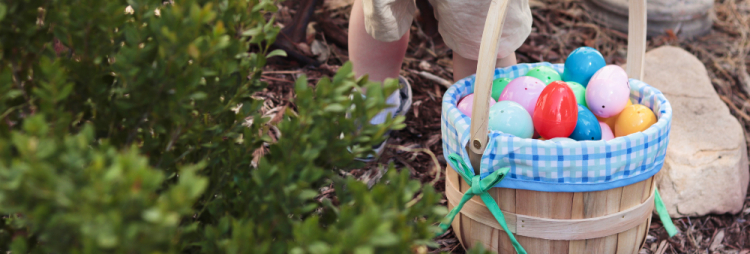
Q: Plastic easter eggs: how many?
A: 14